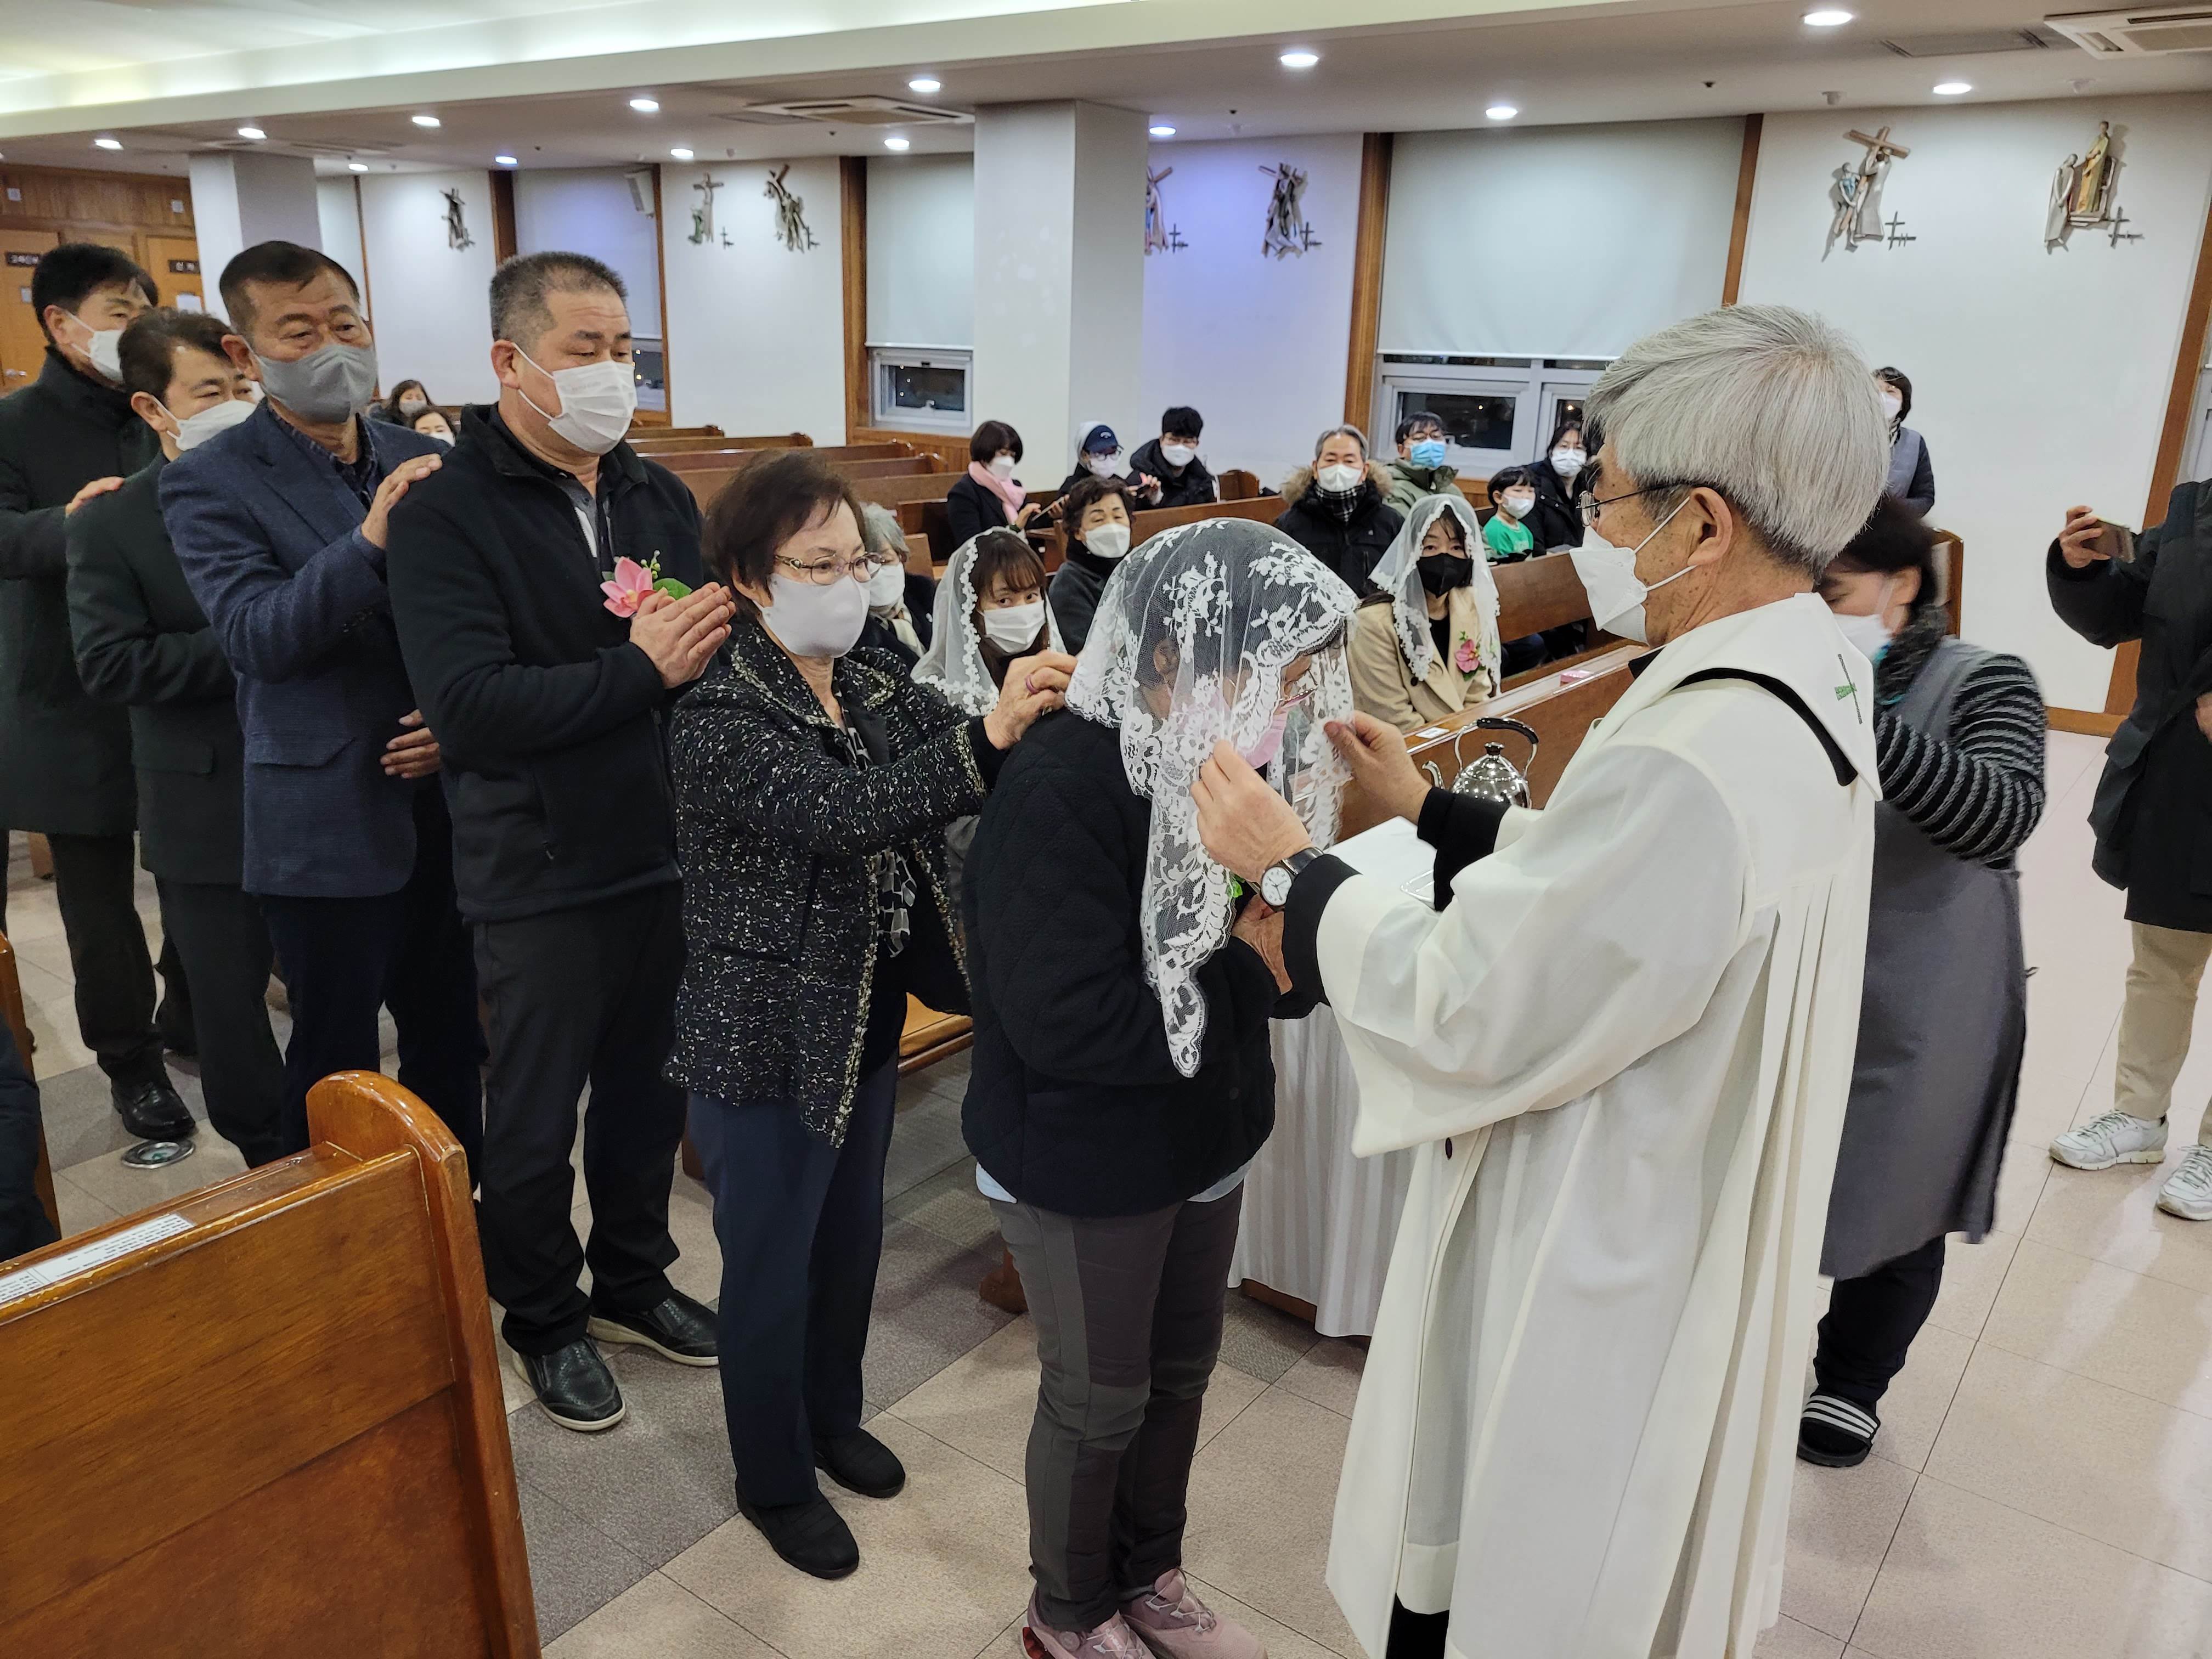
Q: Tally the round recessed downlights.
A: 14